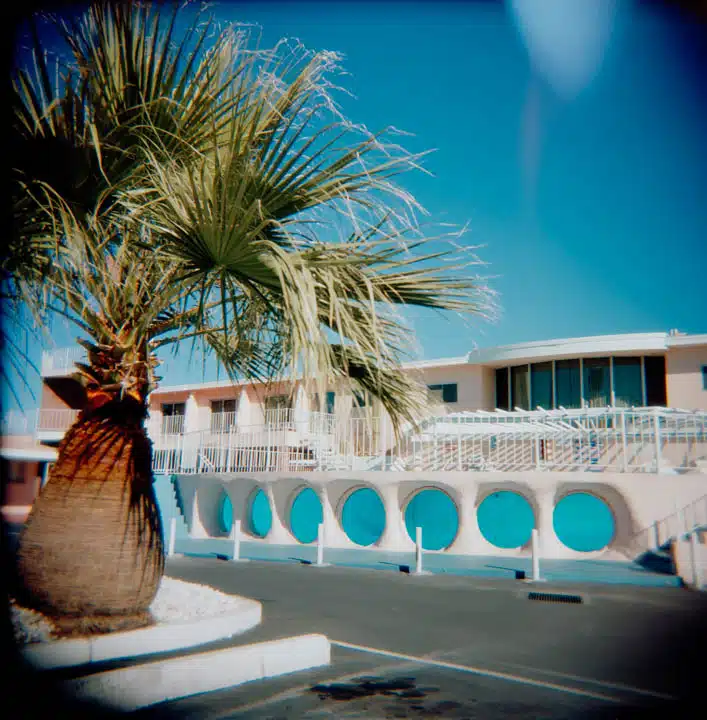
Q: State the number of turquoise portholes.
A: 7